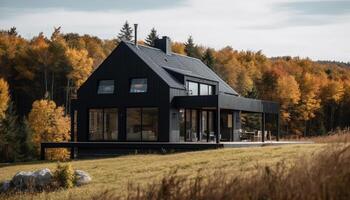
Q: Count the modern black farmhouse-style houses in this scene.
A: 1